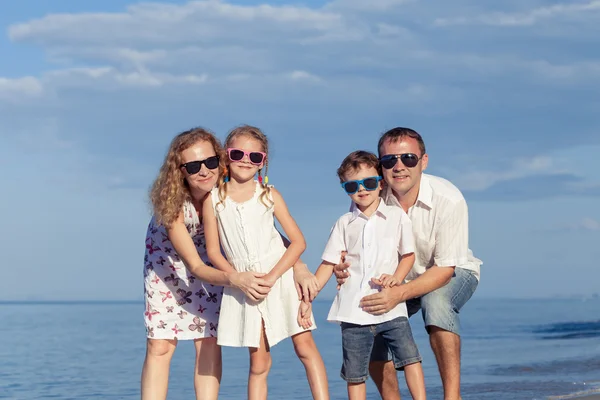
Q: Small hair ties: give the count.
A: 4